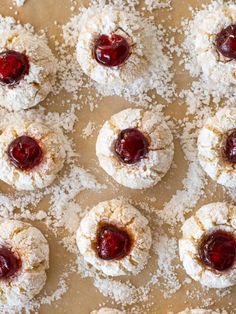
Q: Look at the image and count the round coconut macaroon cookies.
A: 9